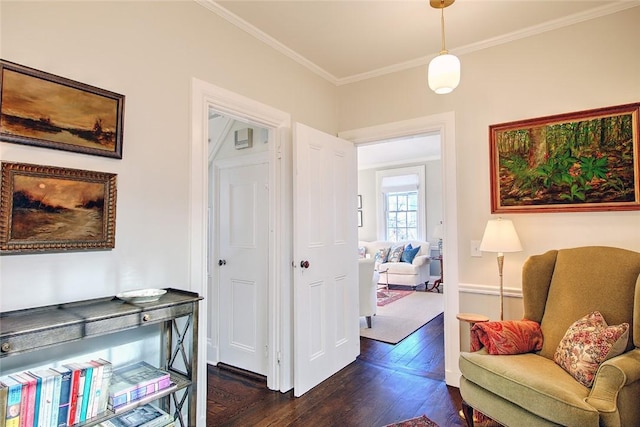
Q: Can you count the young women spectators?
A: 0